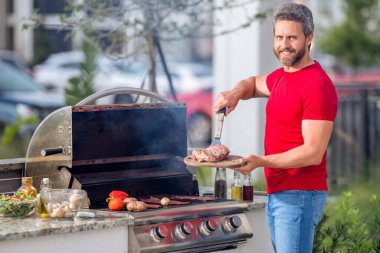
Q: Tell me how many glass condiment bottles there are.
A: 5